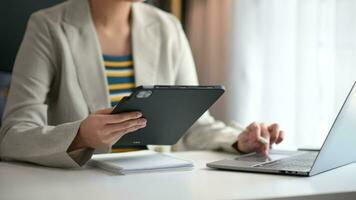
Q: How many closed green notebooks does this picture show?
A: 0